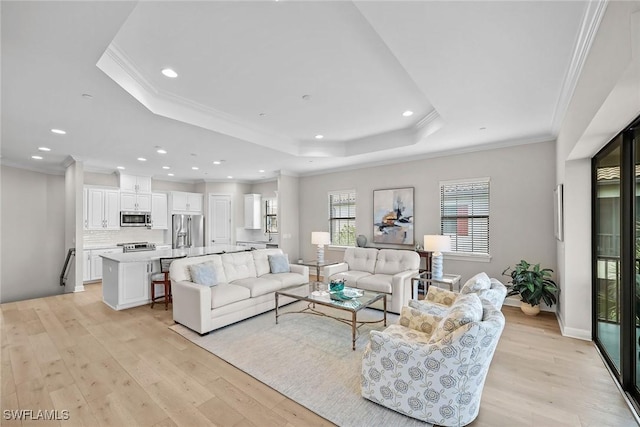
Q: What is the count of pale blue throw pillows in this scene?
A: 2